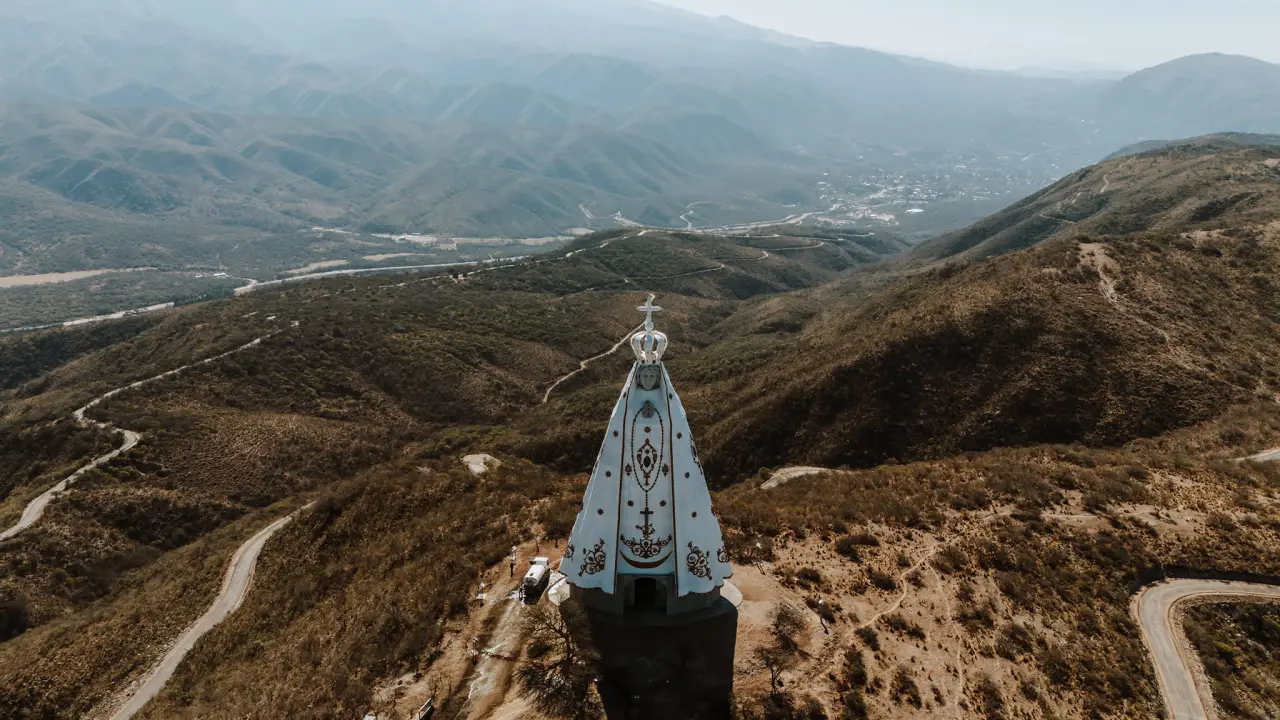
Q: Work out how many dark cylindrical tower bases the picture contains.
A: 1